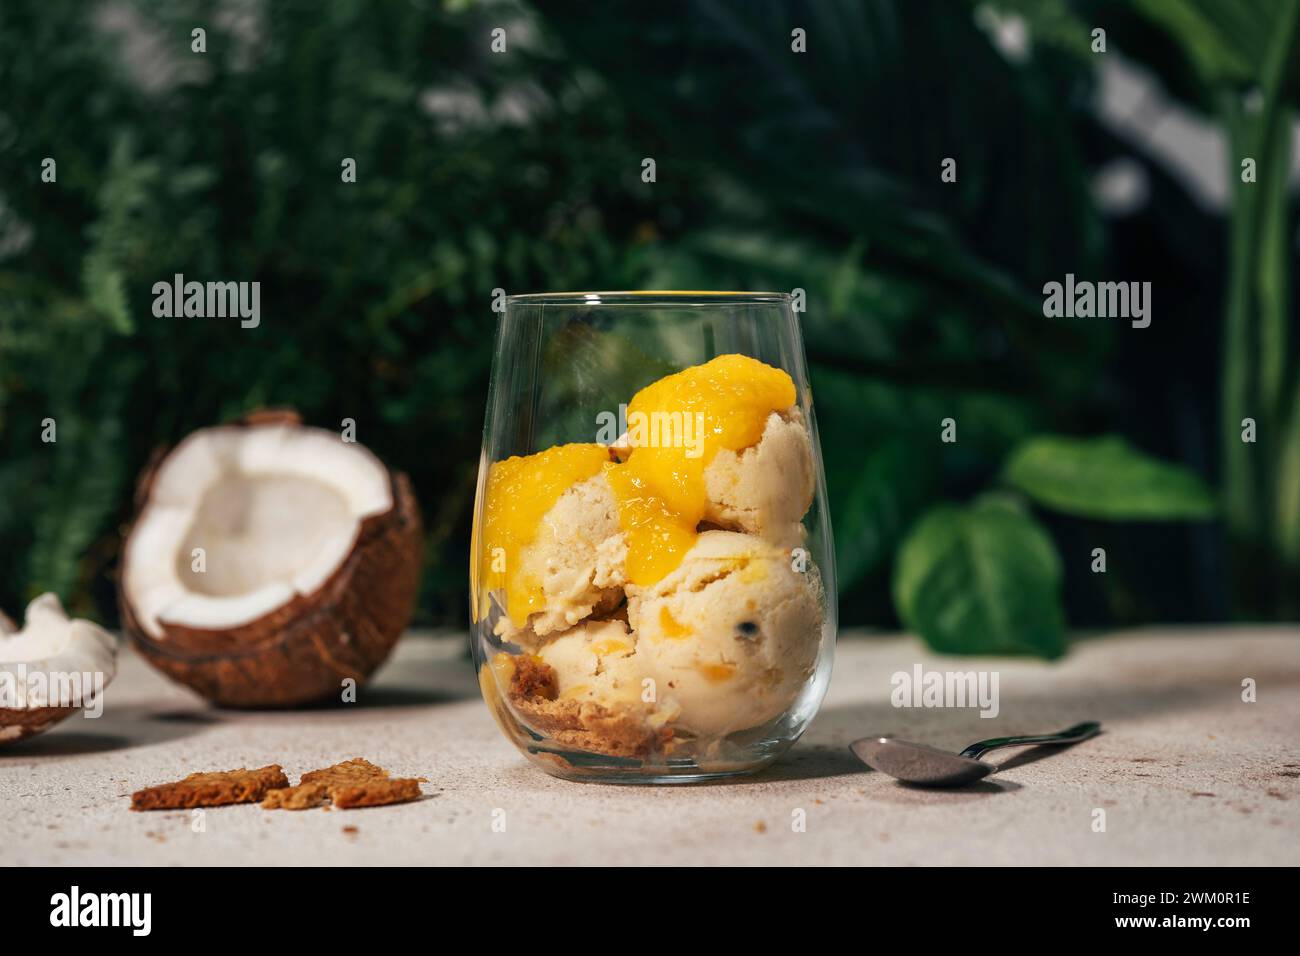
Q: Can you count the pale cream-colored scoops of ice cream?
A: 4